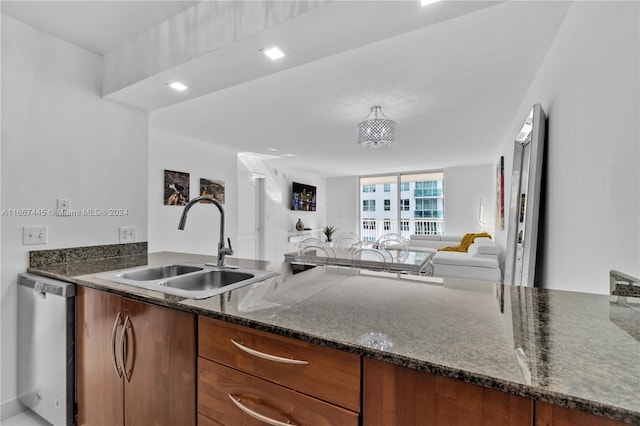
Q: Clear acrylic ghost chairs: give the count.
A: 4